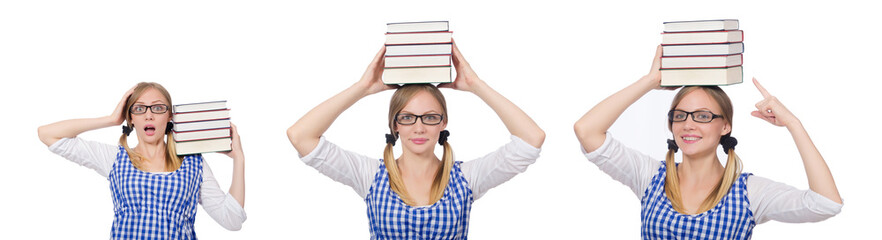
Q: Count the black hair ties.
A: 6